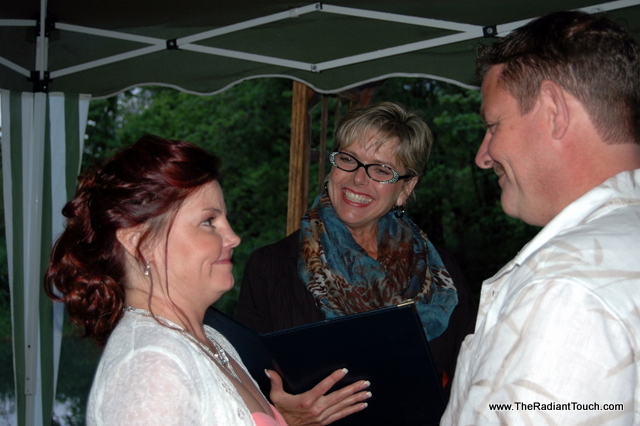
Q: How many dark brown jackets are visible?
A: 1